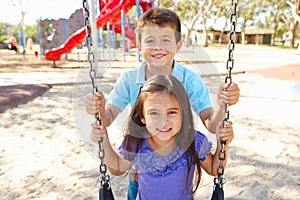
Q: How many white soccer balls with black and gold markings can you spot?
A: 0